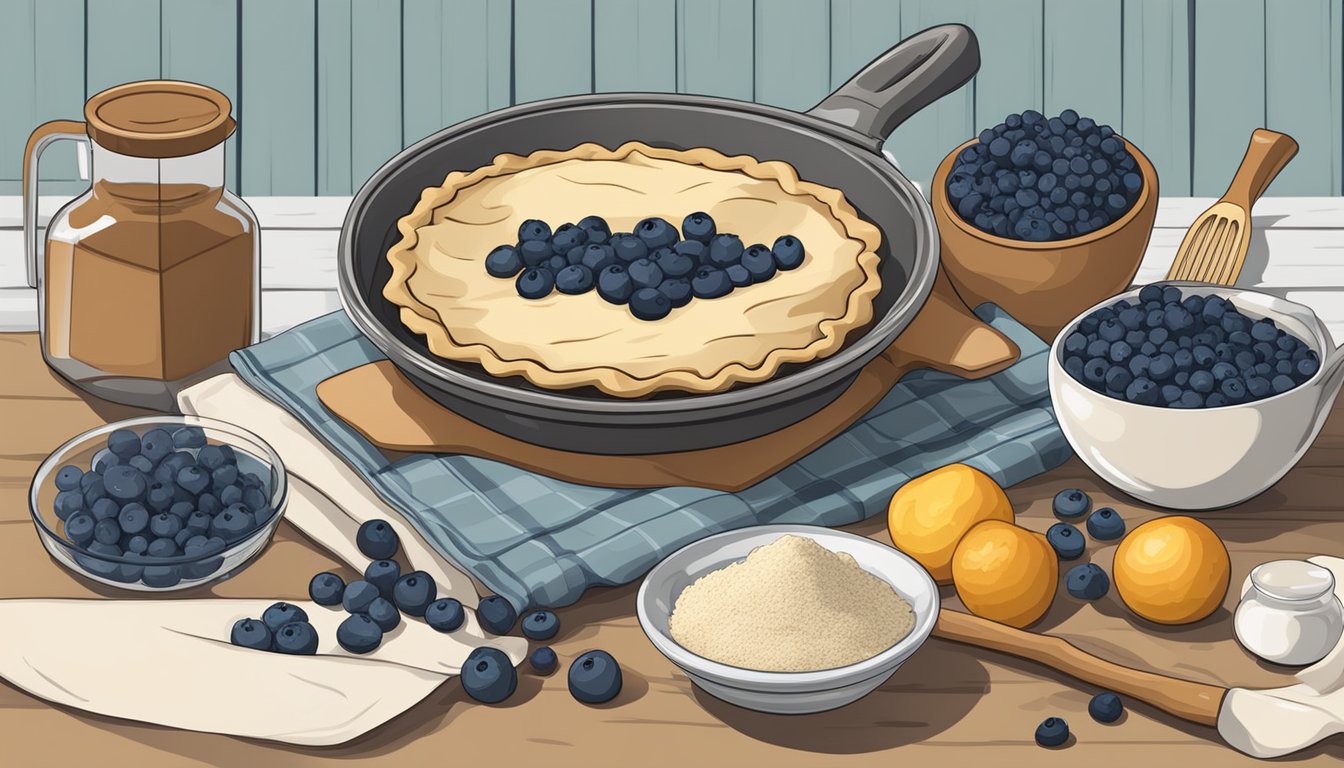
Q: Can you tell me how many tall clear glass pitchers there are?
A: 1